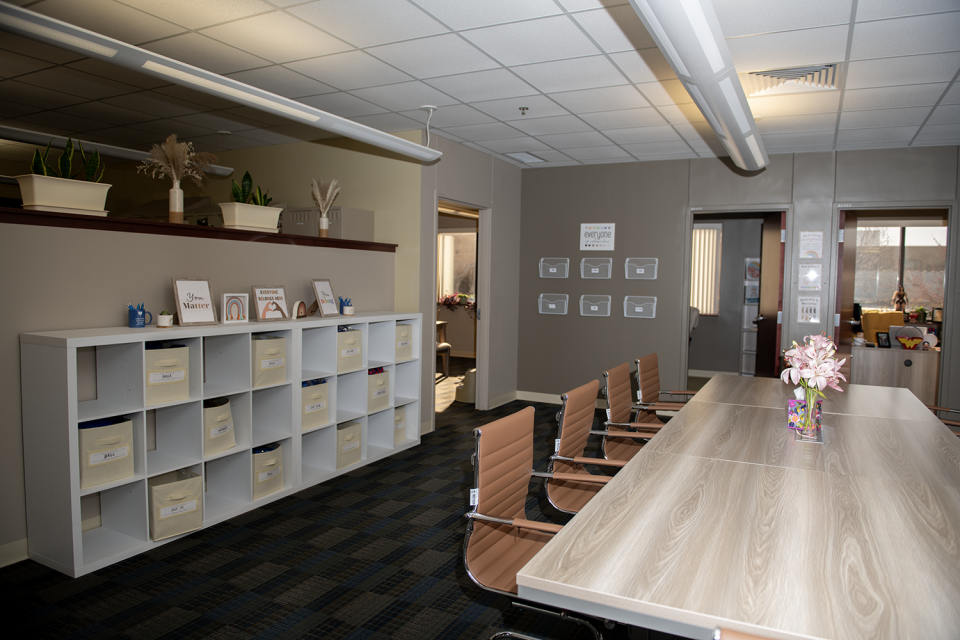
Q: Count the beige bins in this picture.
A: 12